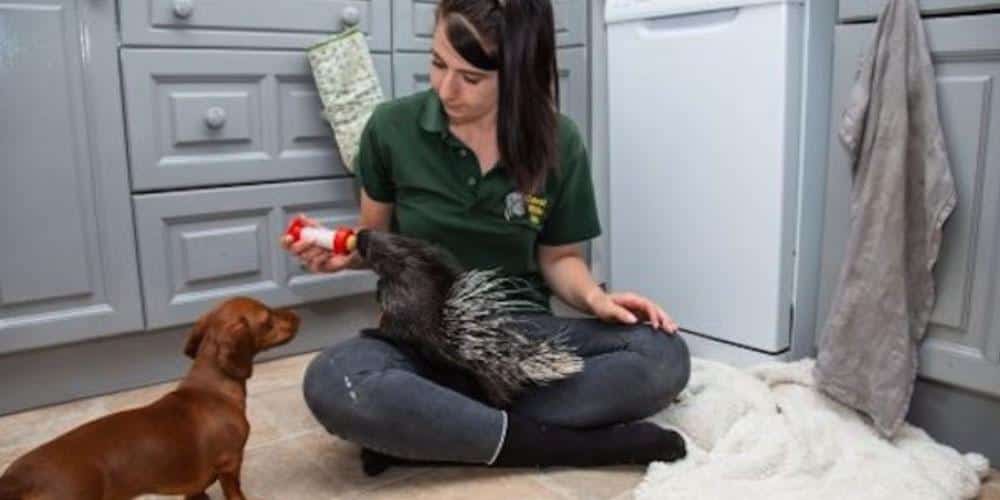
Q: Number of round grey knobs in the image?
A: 3